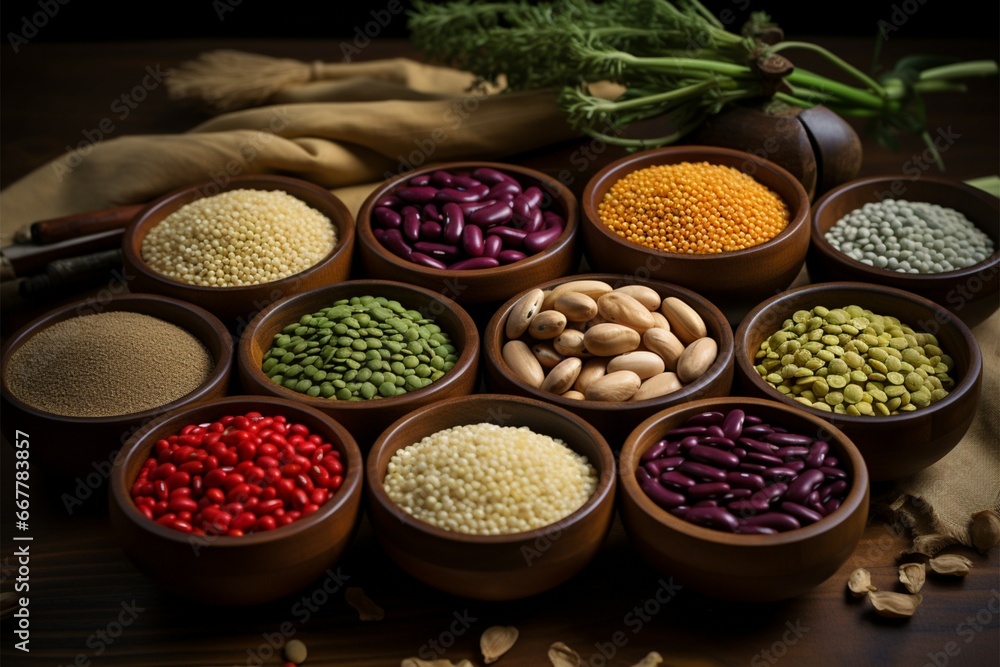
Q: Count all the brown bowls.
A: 11